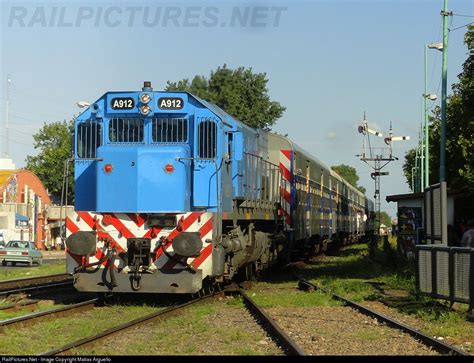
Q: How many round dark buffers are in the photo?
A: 2